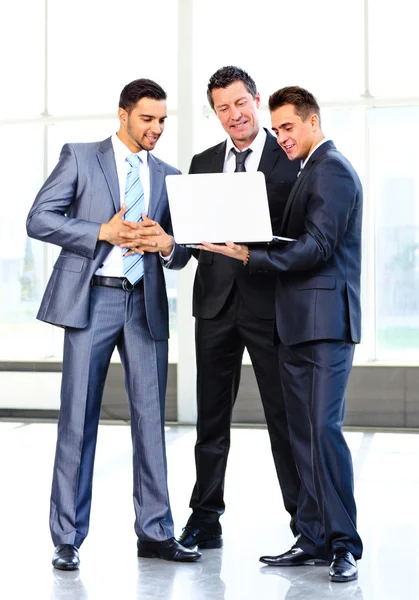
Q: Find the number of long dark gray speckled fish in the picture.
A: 0